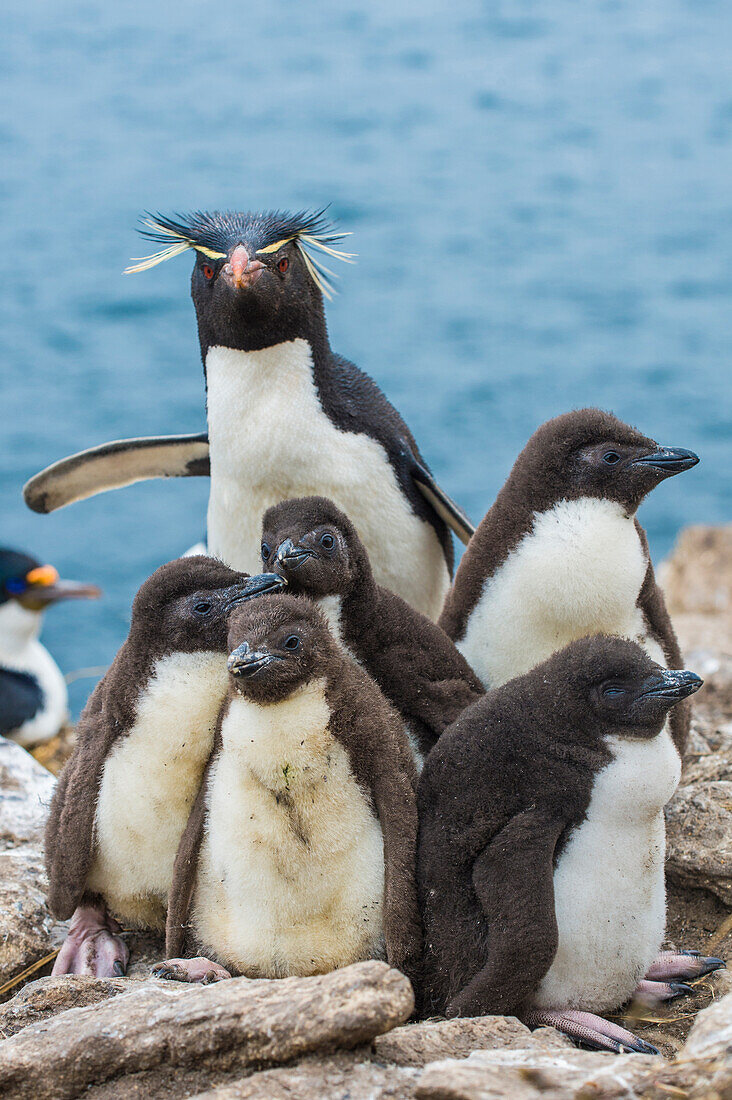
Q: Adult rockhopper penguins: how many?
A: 1